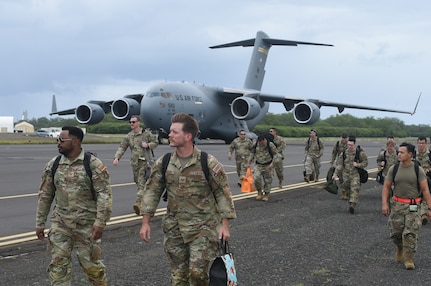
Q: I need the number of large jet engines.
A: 4